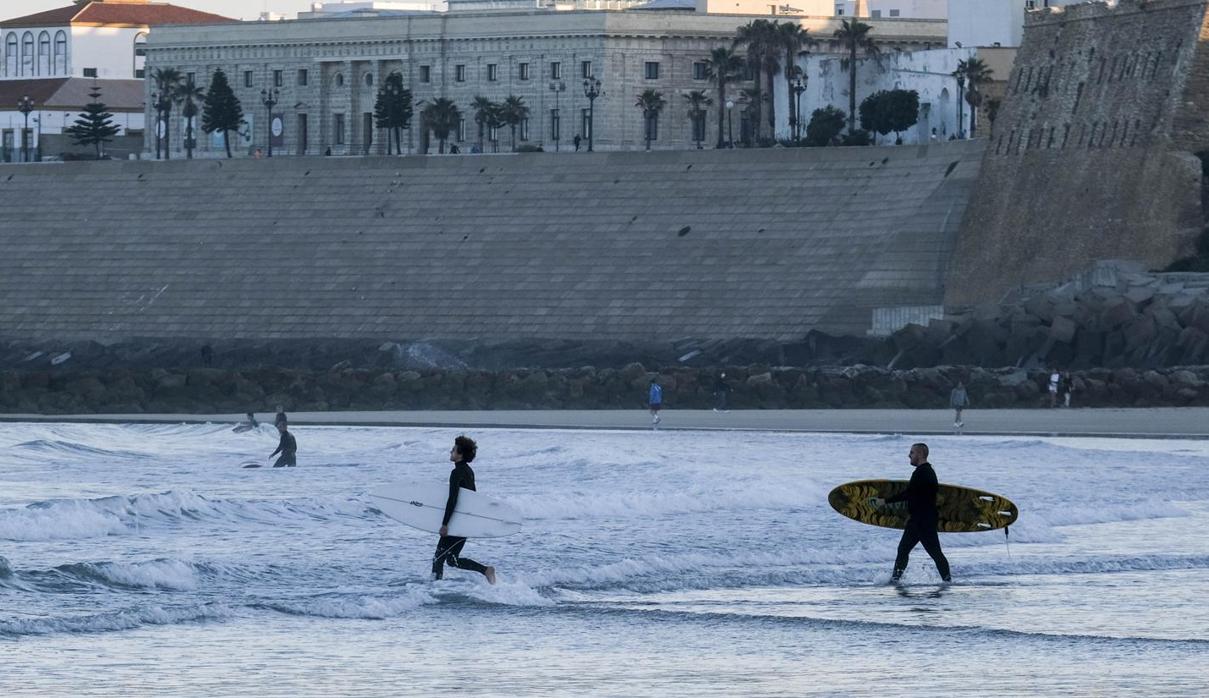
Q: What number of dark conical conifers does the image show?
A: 3